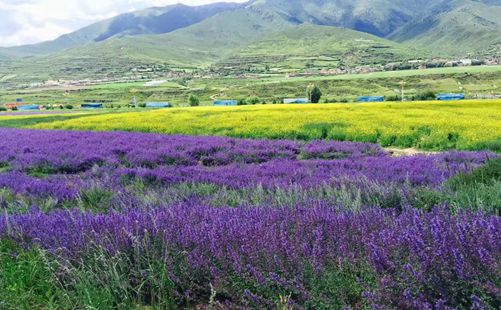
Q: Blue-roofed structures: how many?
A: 7